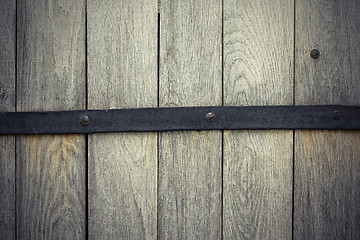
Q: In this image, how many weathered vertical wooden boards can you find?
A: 6